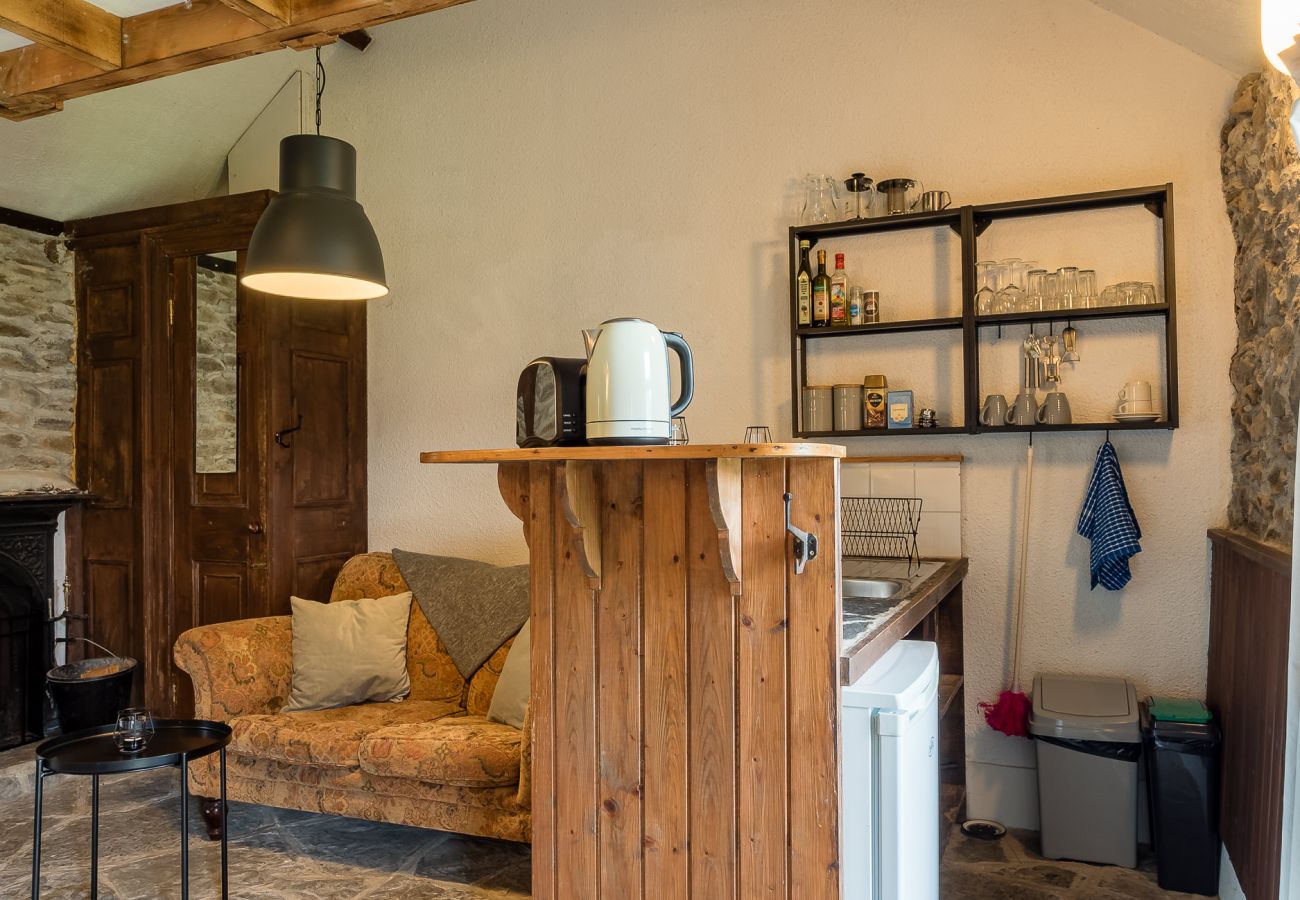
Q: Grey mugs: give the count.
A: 3